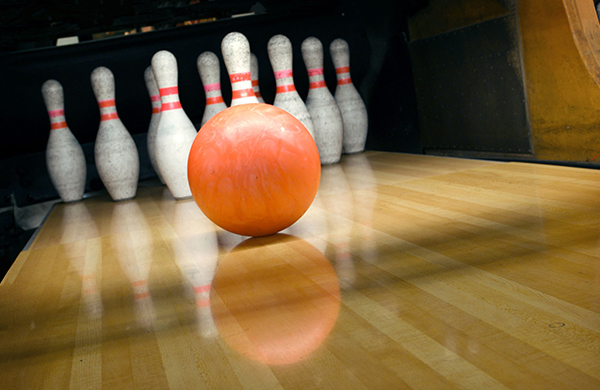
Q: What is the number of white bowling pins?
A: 10